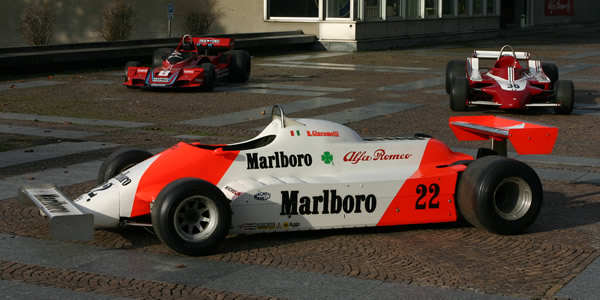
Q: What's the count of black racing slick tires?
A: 11